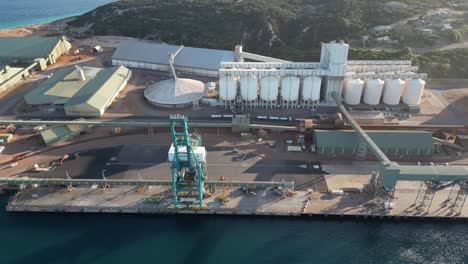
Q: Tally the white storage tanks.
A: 9